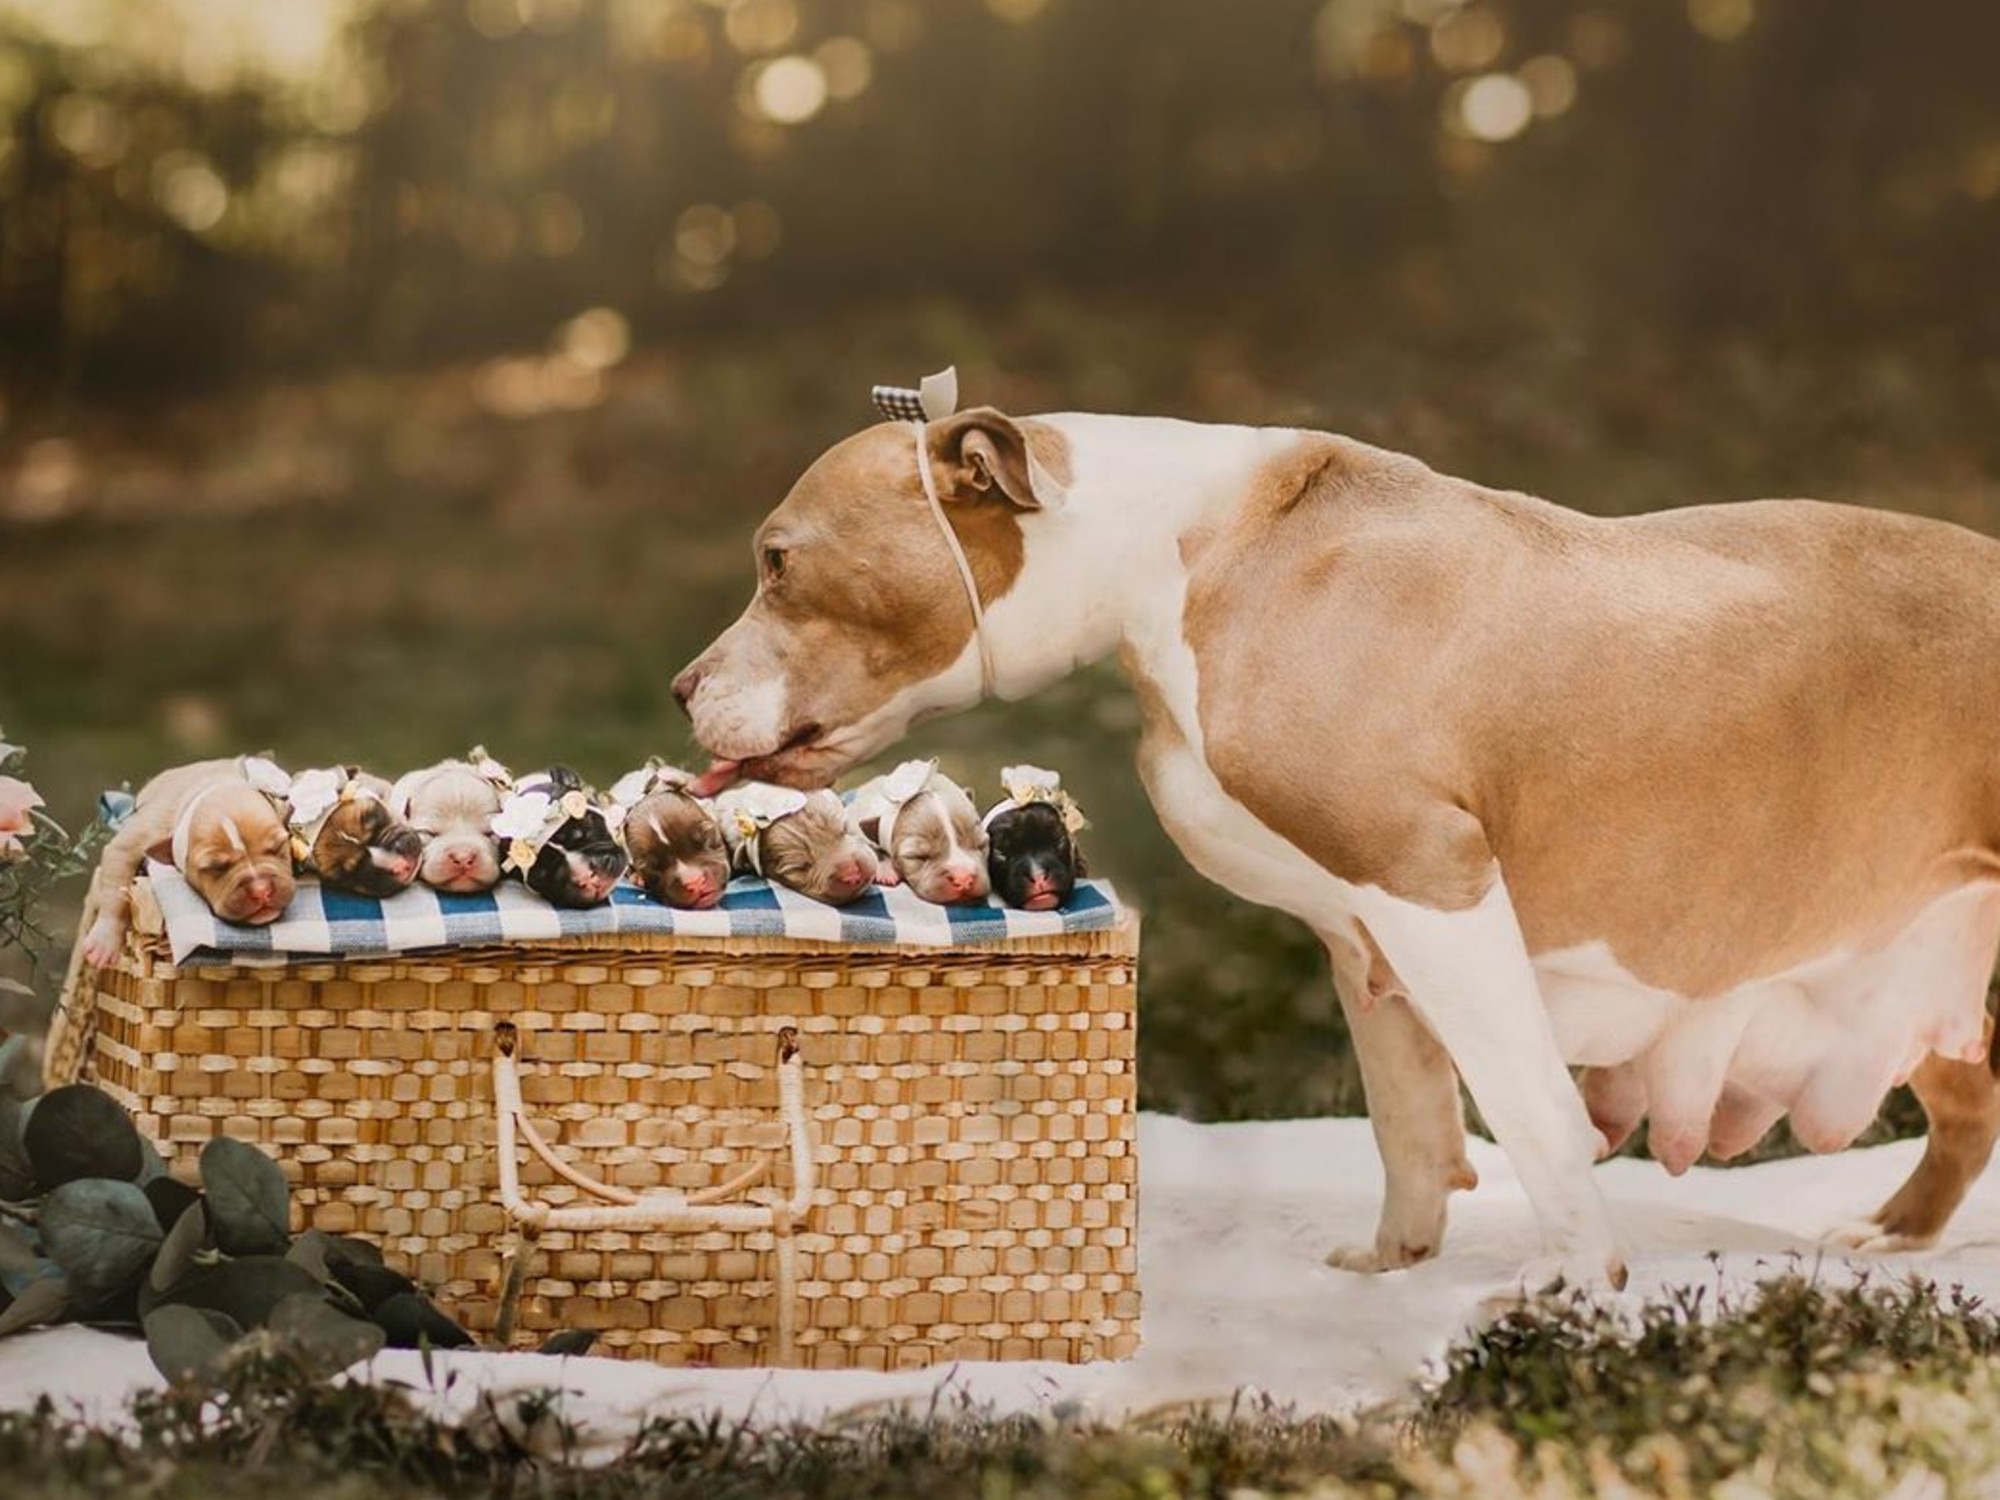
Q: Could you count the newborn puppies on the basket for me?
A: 8